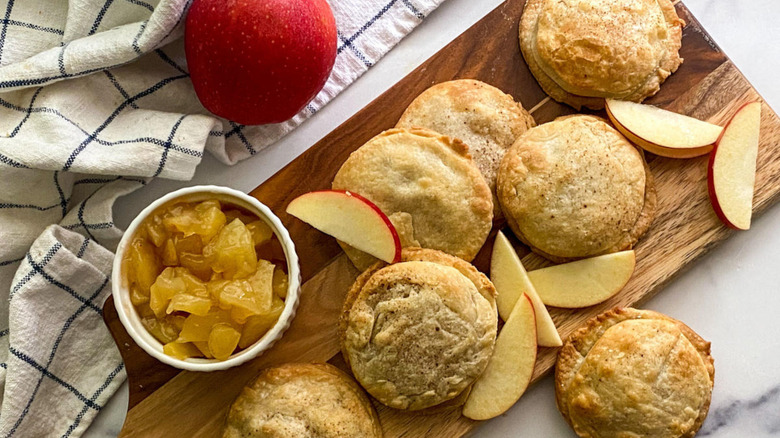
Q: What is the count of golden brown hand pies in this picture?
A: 7